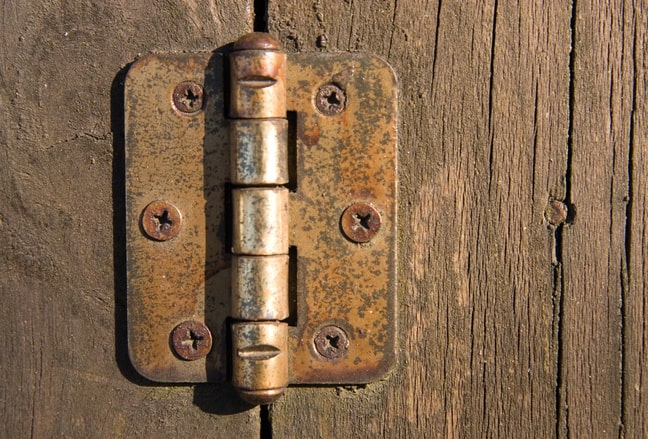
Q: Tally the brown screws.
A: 6